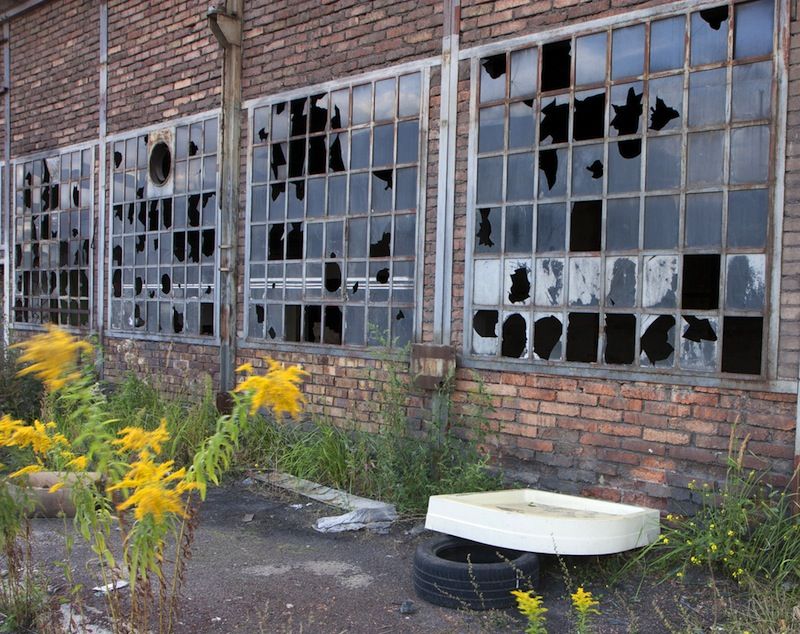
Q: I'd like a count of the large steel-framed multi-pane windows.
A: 4